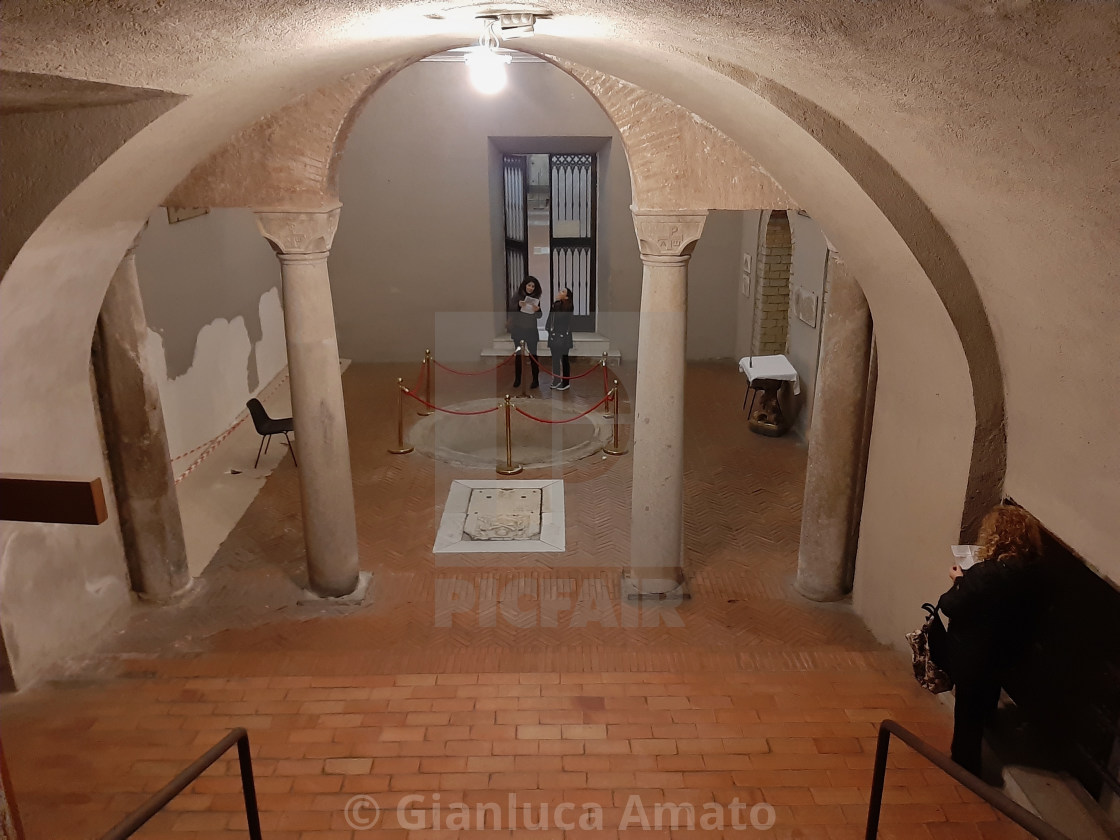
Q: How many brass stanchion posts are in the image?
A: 6